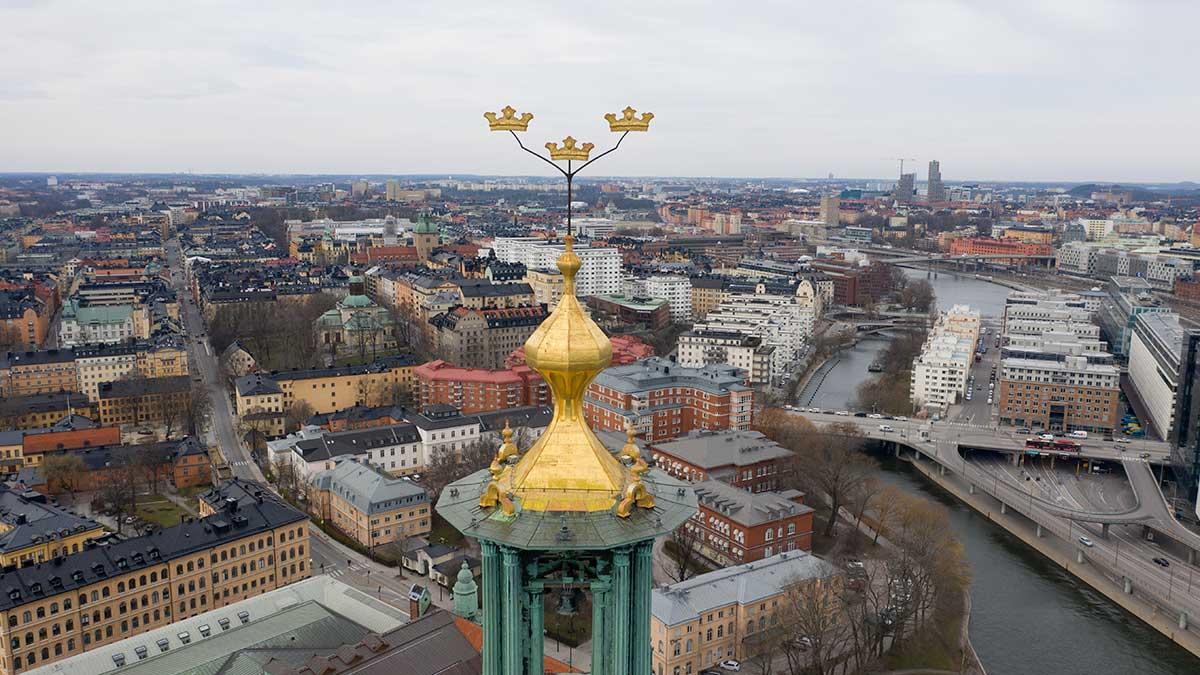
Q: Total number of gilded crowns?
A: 3